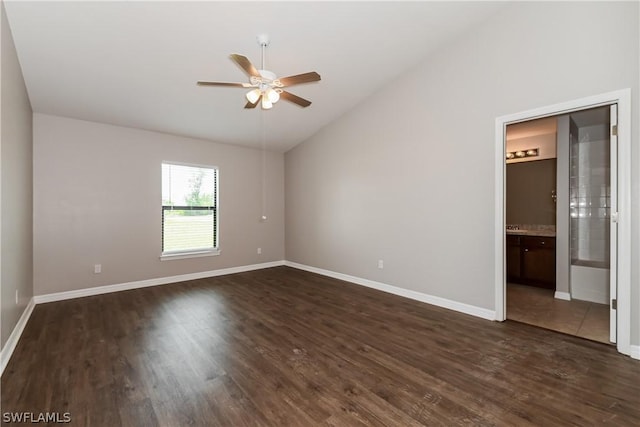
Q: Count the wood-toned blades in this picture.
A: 5